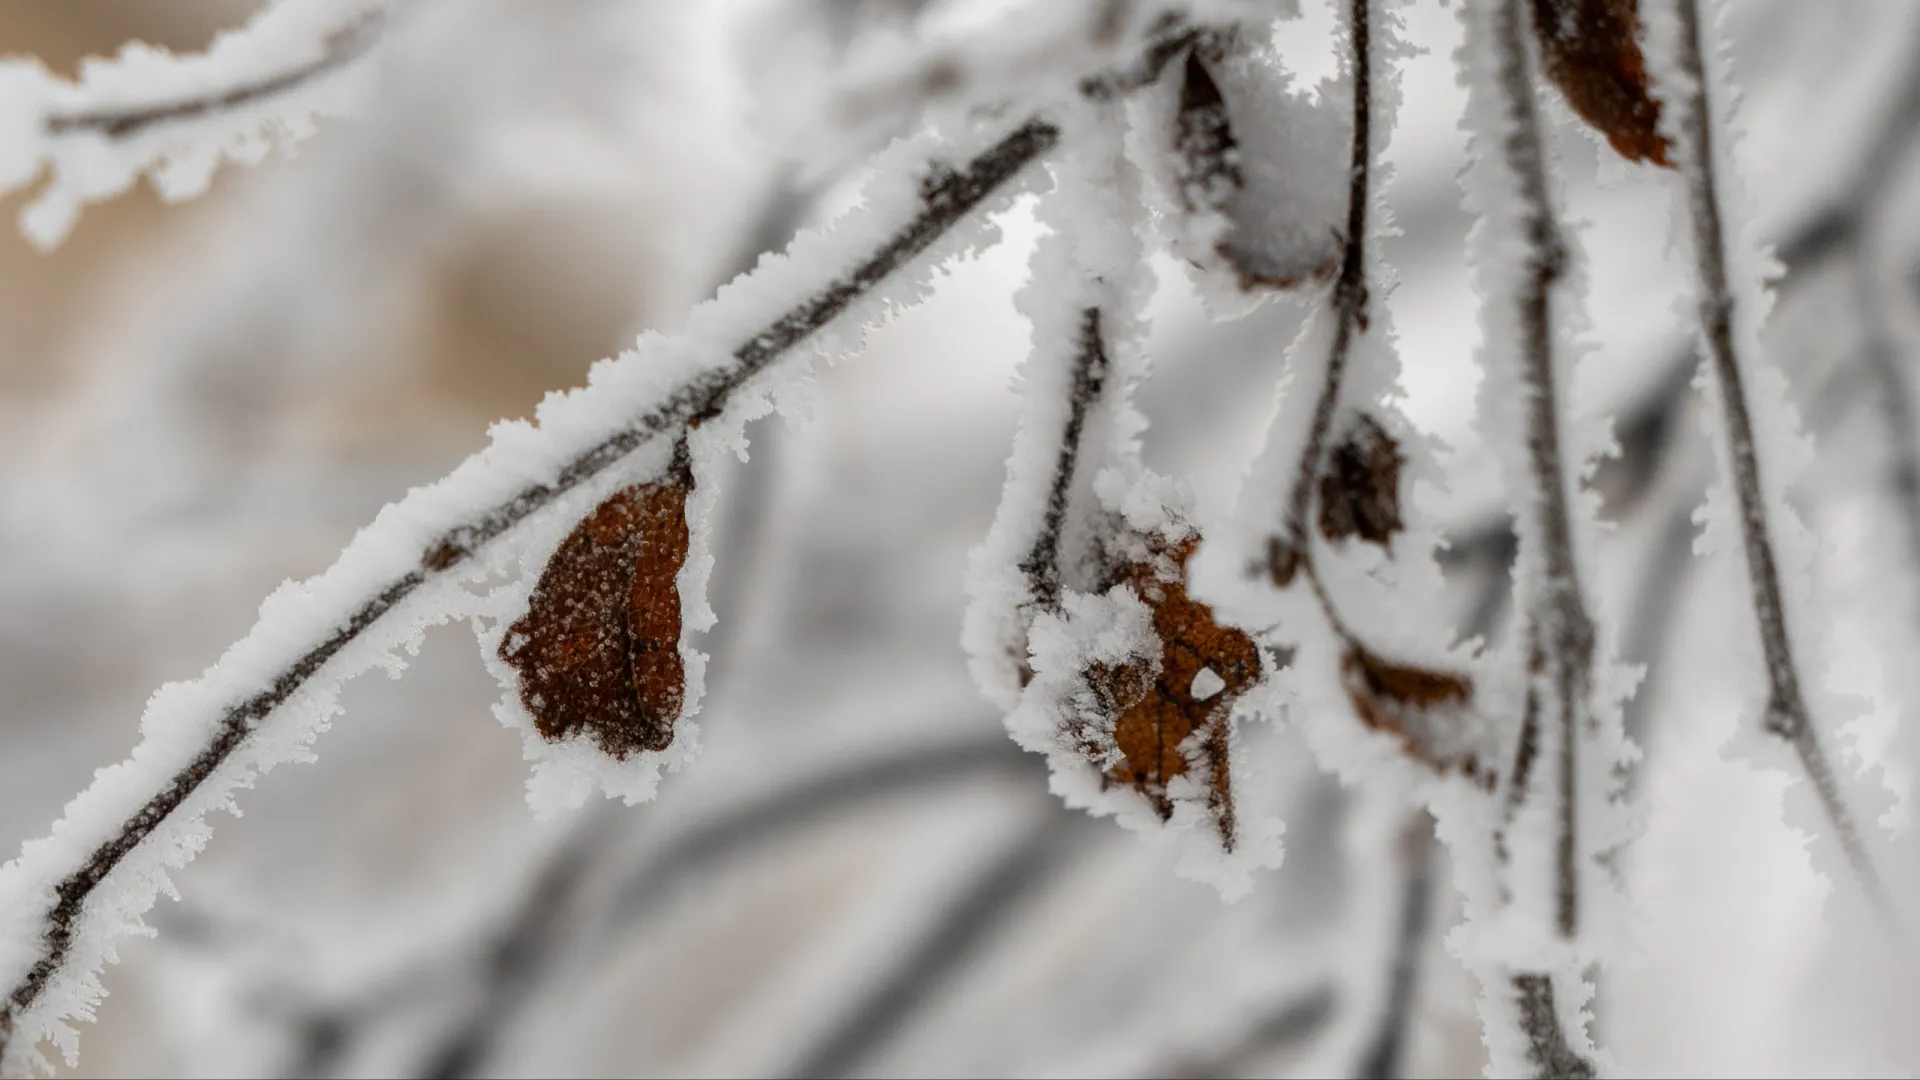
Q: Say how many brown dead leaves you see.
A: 6